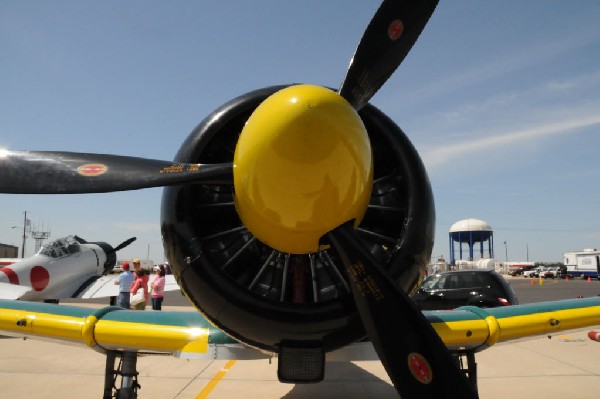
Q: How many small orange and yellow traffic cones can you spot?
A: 4